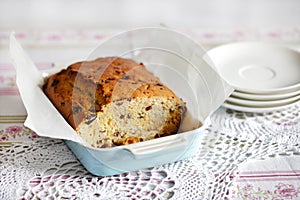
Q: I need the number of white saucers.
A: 4